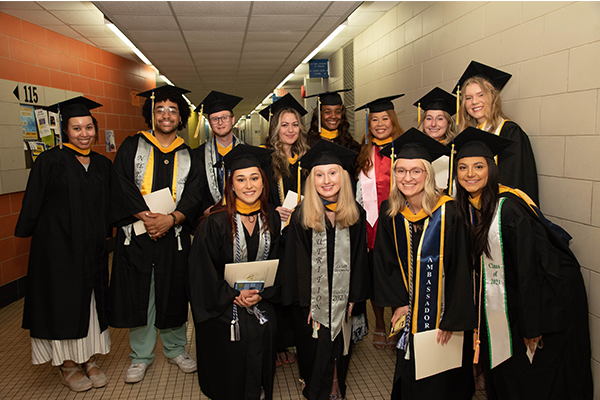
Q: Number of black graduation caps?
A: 12